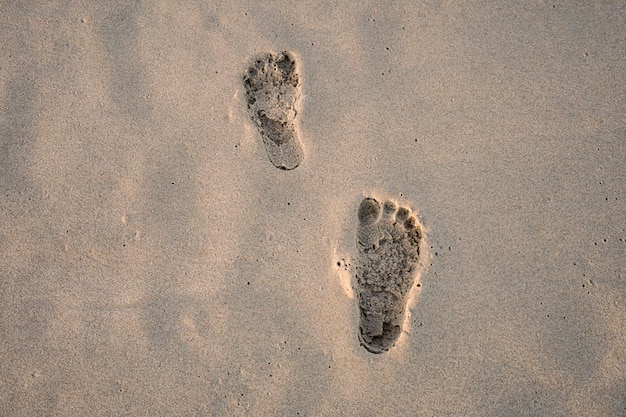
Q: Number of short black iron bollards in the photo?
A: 0